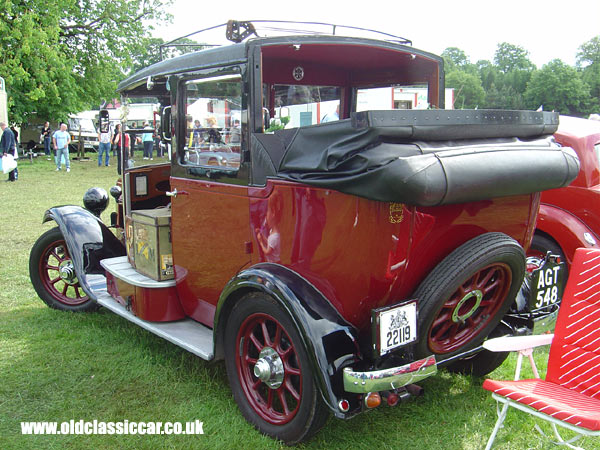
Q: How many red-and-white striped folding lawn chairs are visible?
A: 1